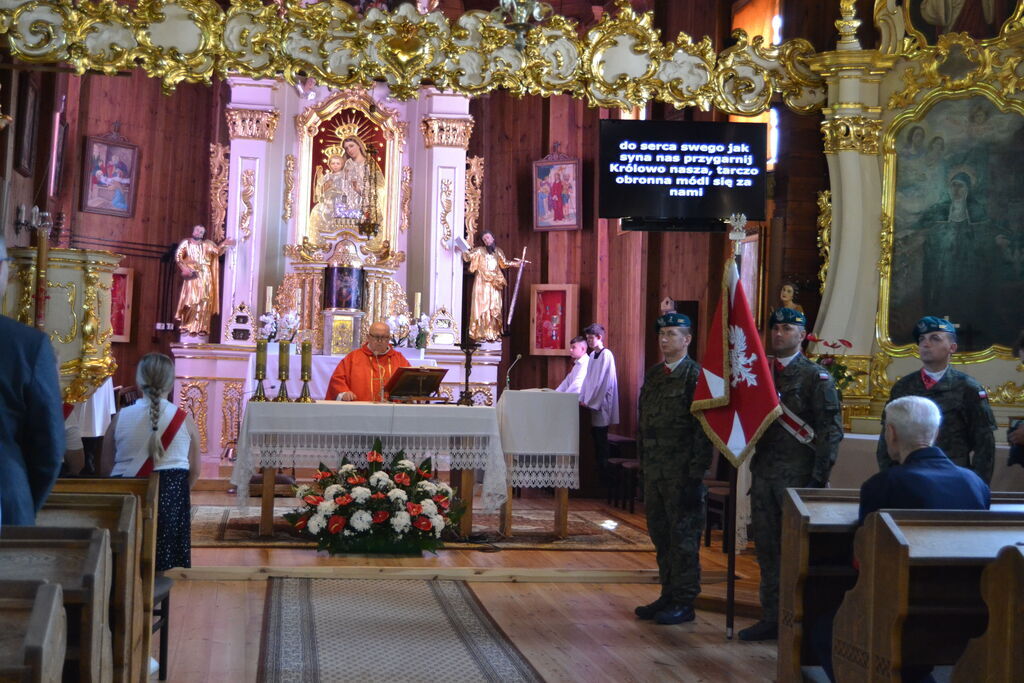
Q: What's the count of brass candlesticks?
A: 3